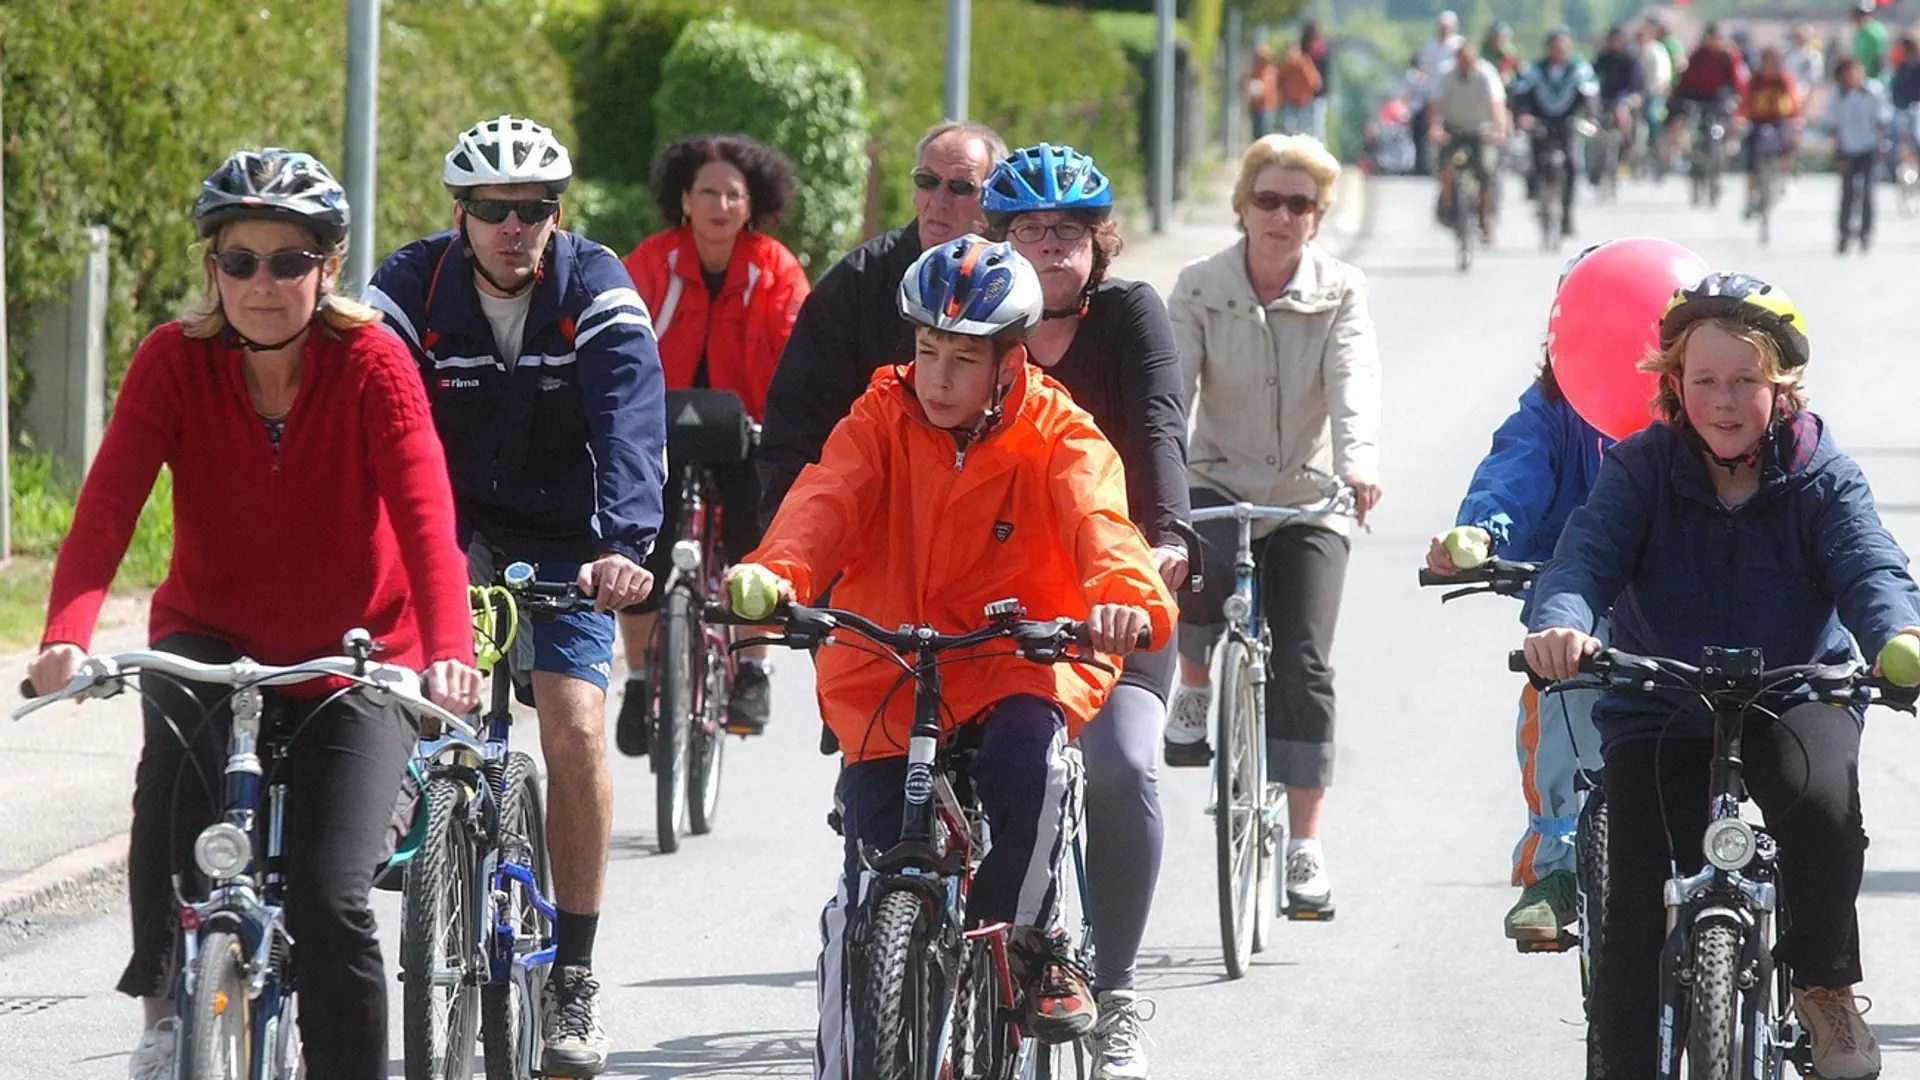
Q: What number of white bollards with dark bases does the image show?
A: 0